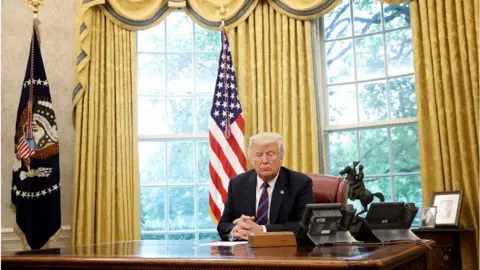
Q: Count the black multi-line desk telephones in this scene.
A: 2